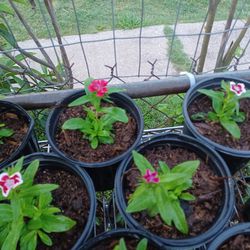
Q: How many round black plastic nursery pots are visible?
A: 7